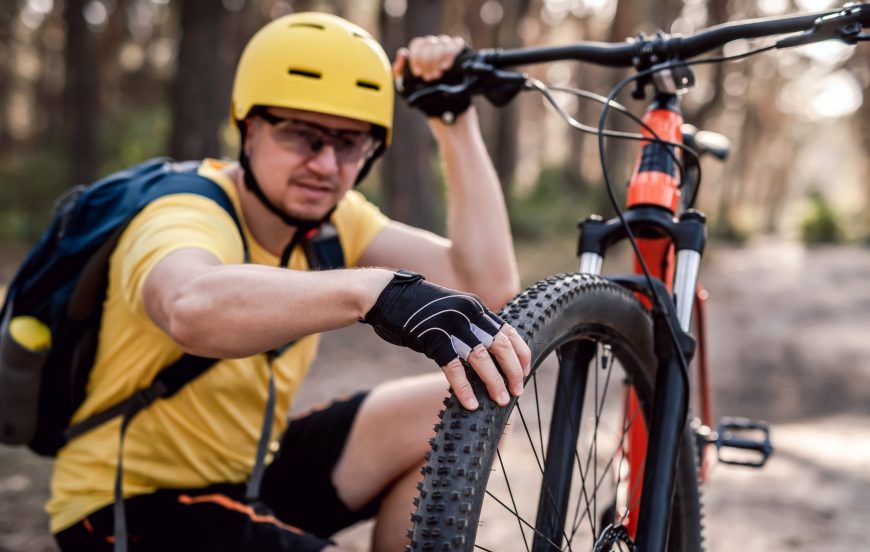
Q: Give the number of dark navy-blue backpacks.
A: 1